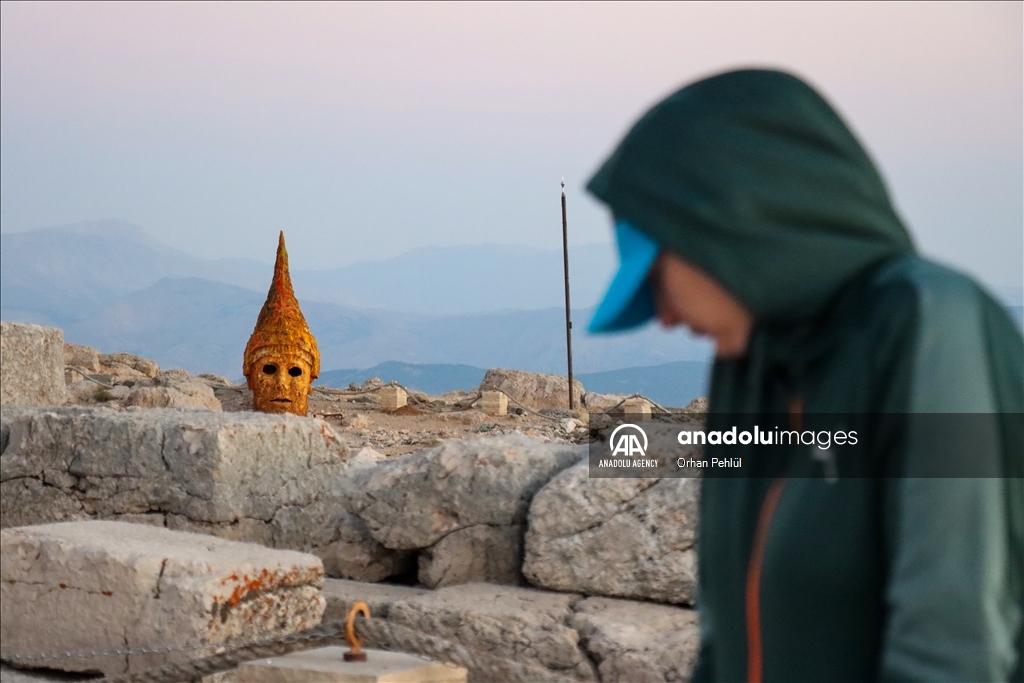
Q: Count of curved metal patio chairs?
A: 0